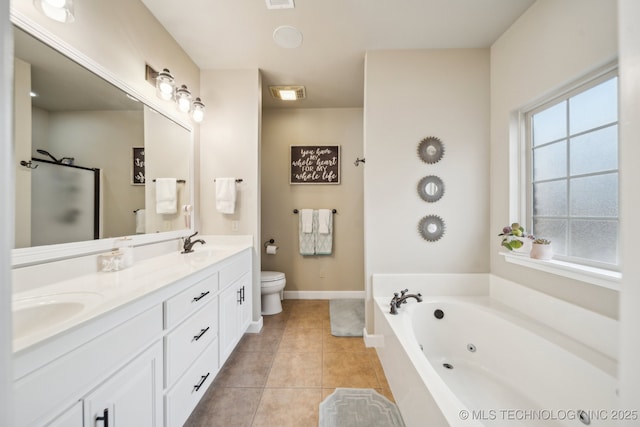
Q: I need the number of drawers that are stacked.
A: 3